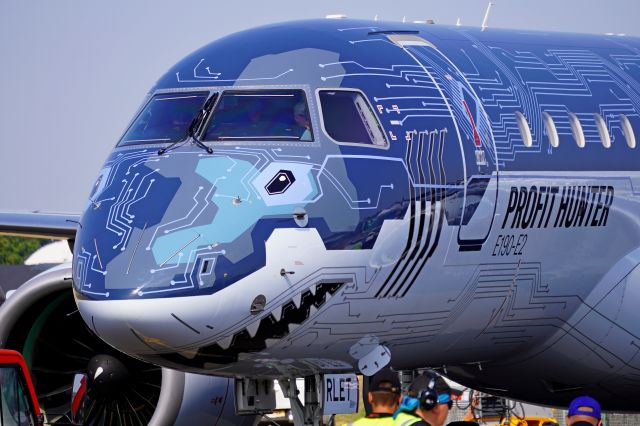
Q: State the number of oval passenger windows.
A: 5